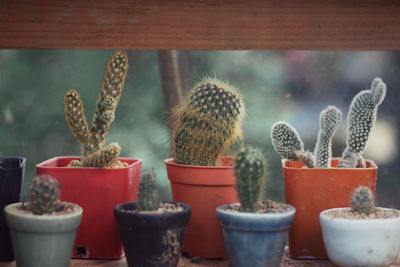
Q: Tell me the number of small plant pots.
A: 4